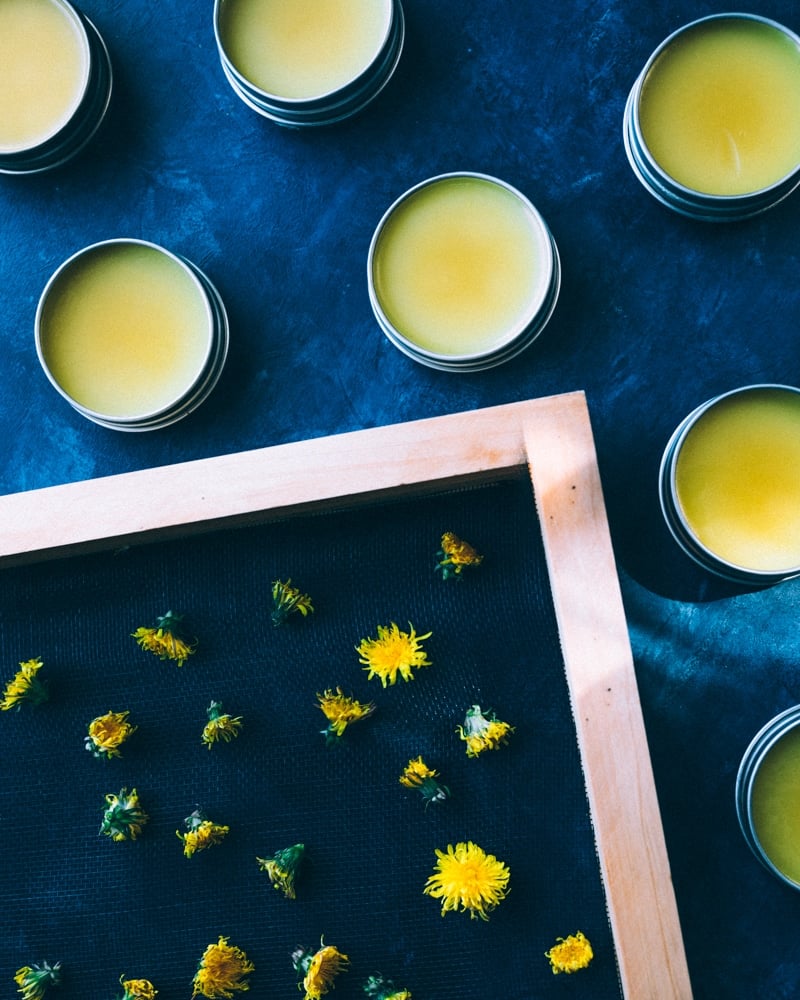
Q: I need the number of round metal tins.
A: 7